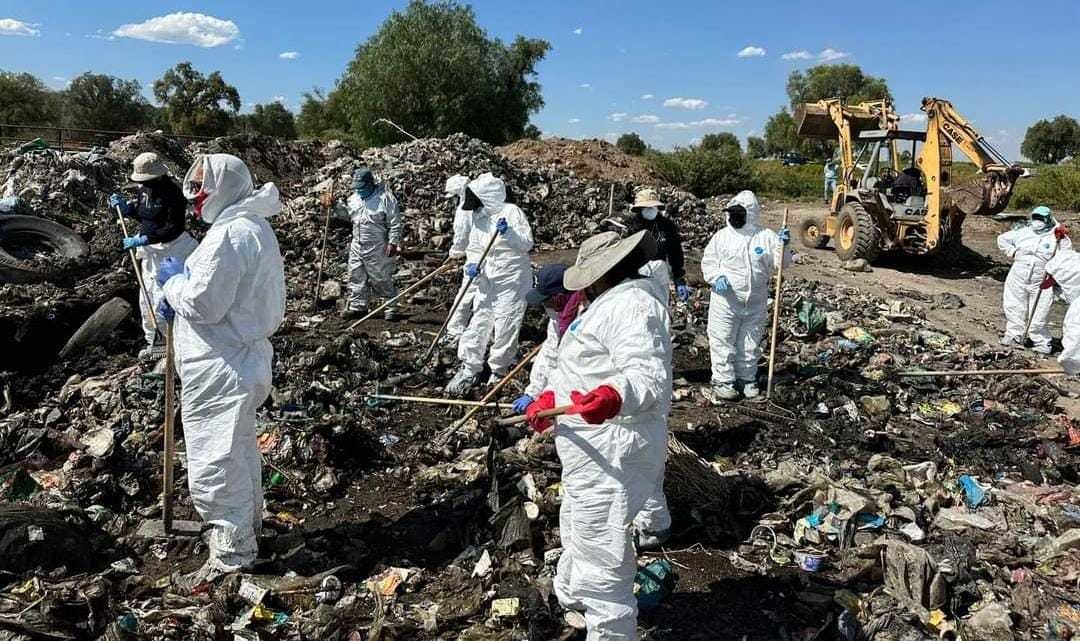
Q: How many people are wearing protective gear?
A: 11